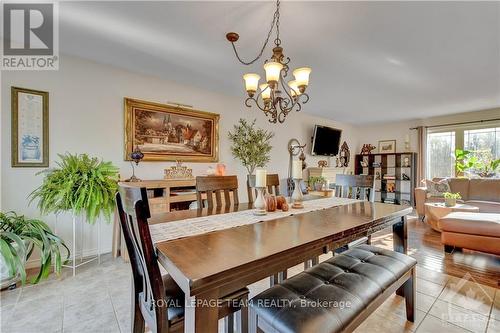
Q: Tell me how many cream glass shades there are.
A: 5